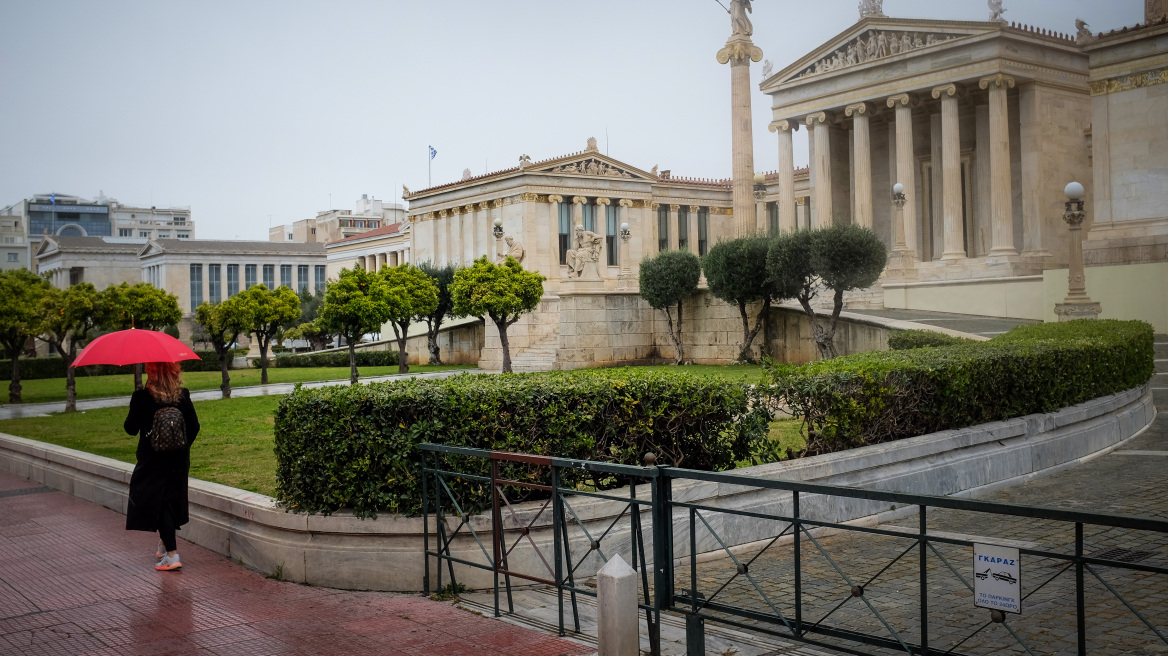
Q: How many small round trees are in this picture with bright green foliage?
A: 8